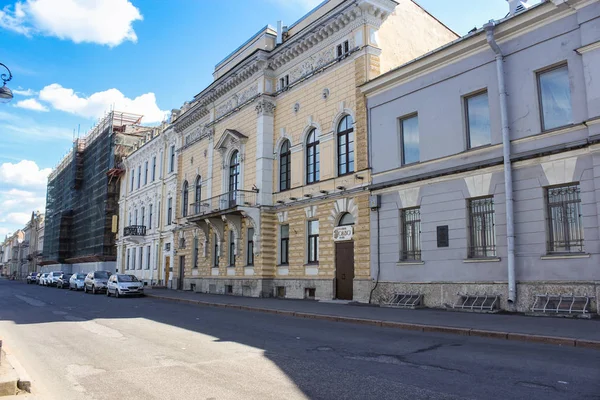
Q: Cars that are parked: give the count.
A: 8